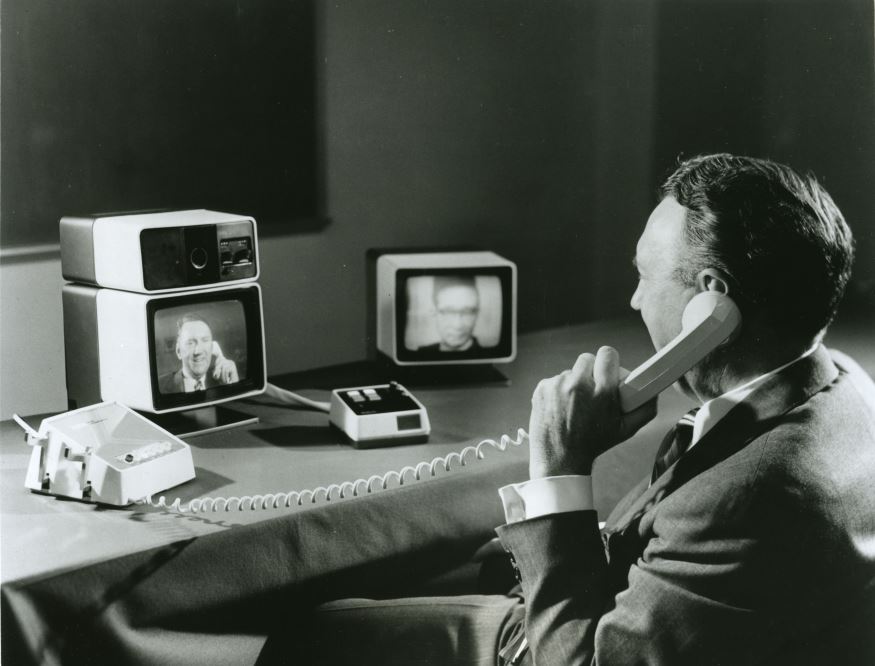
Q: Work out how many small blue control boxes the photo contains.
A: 0